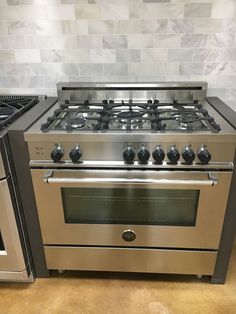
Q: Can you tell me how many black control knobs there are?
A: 8